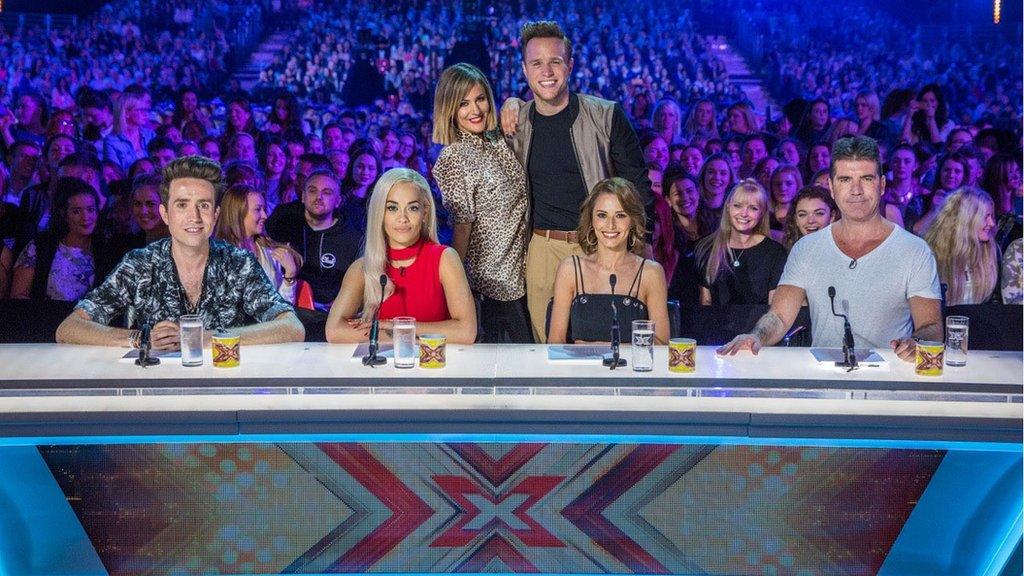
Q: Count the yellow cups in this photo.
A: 4